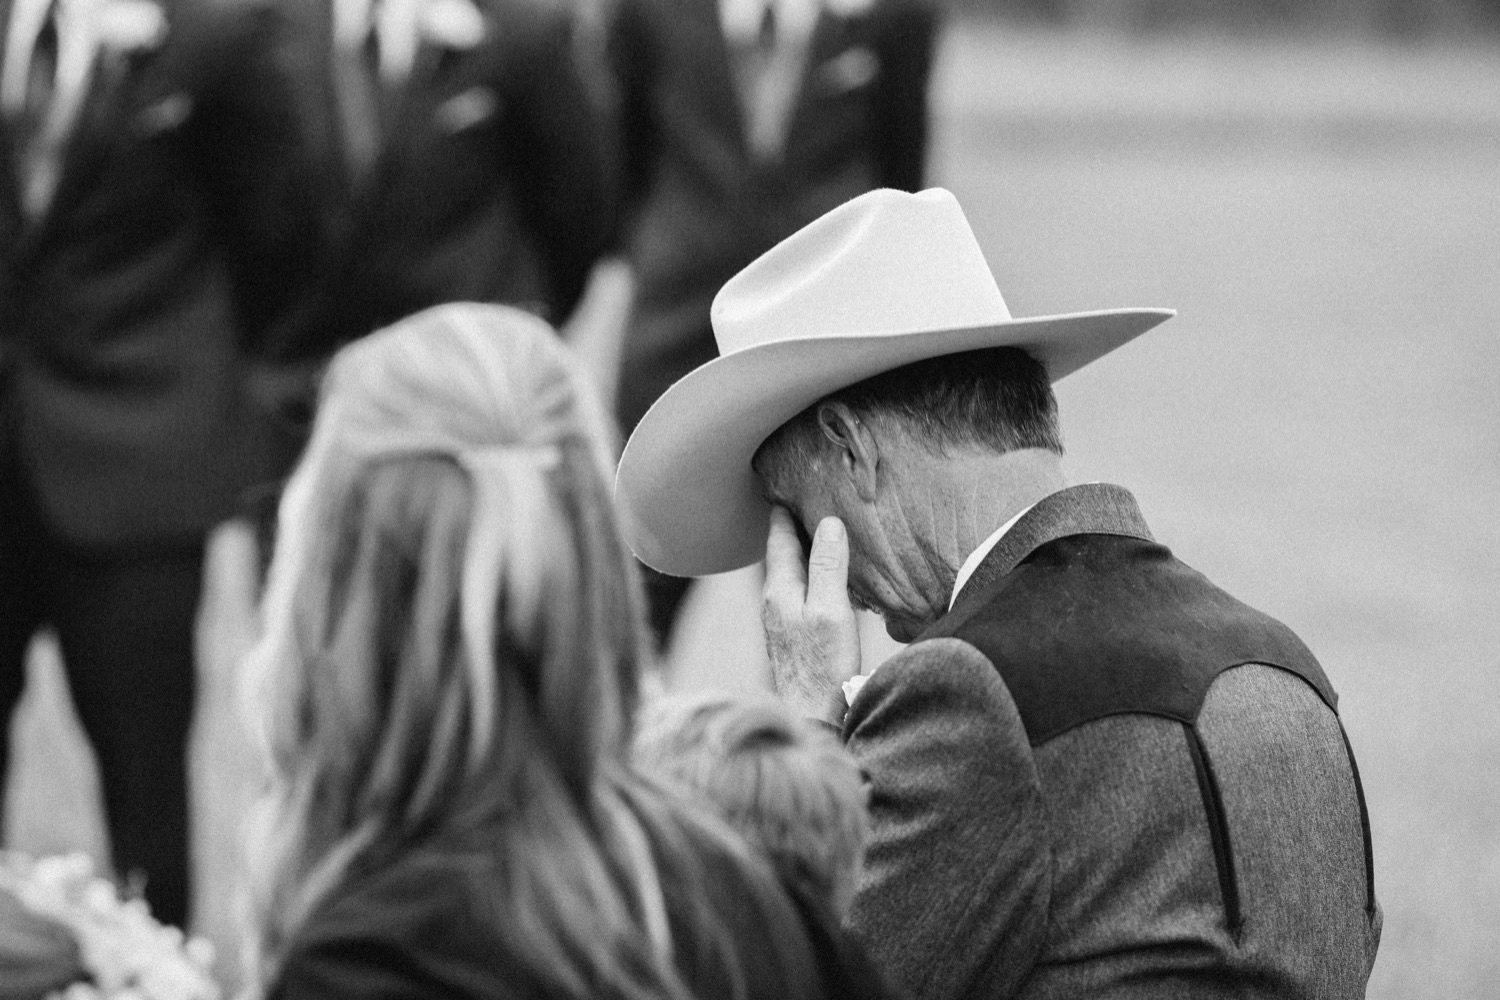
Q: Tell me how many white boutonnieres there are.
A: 3